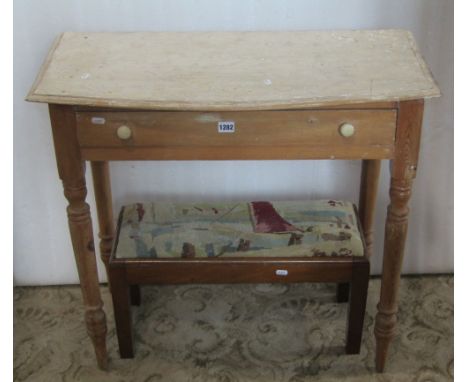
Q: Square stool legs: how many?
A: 4